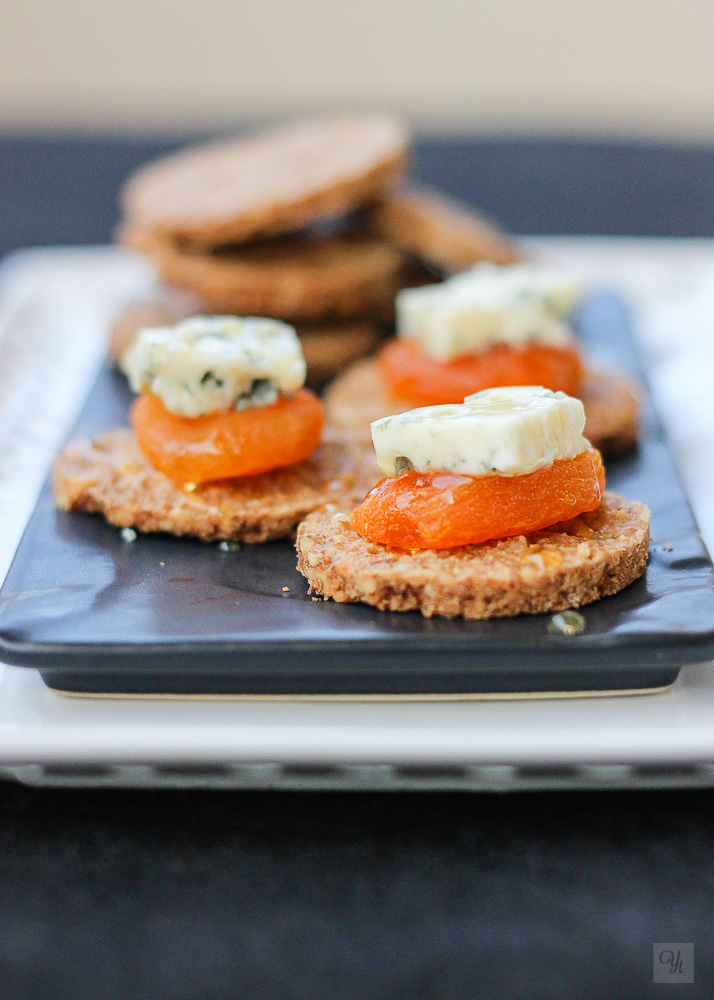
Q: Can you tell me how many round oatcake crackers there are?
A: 7